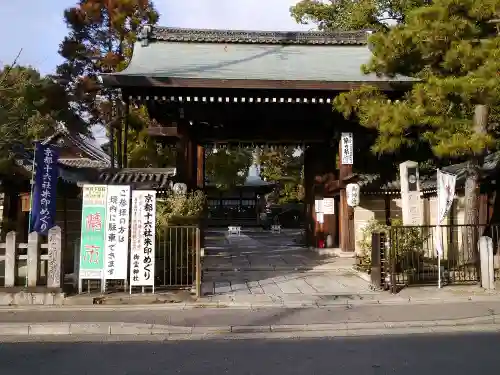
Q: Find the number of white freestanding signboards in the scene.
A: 2